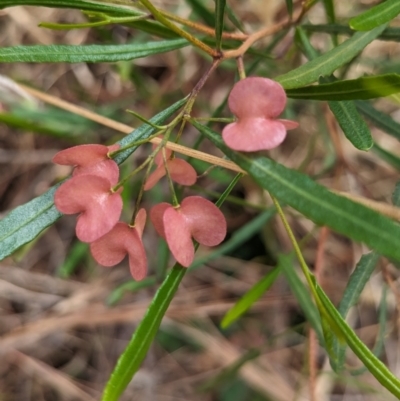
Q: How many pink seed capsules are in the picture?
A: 6